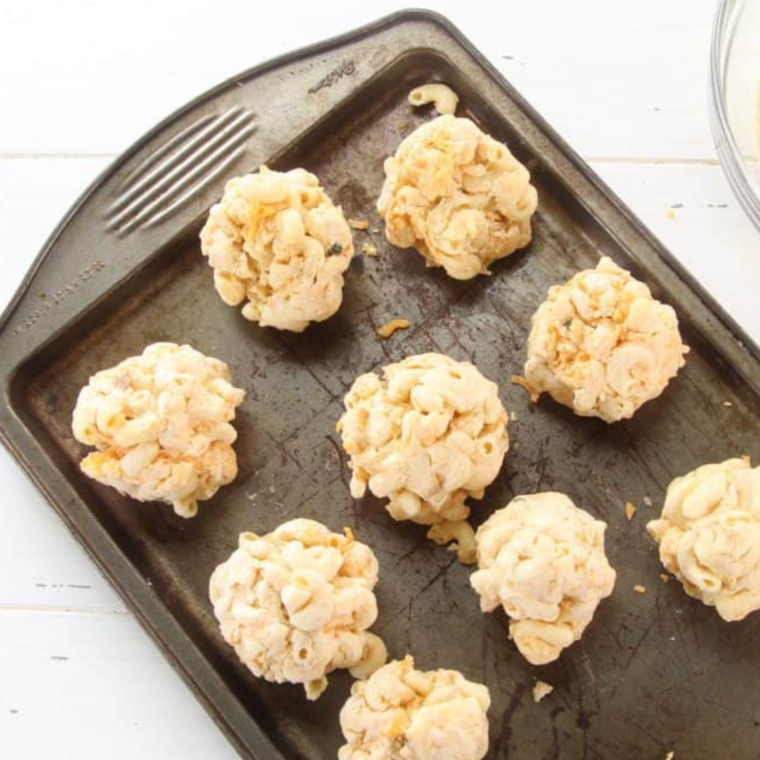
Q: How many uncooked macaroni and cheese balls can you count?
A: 9